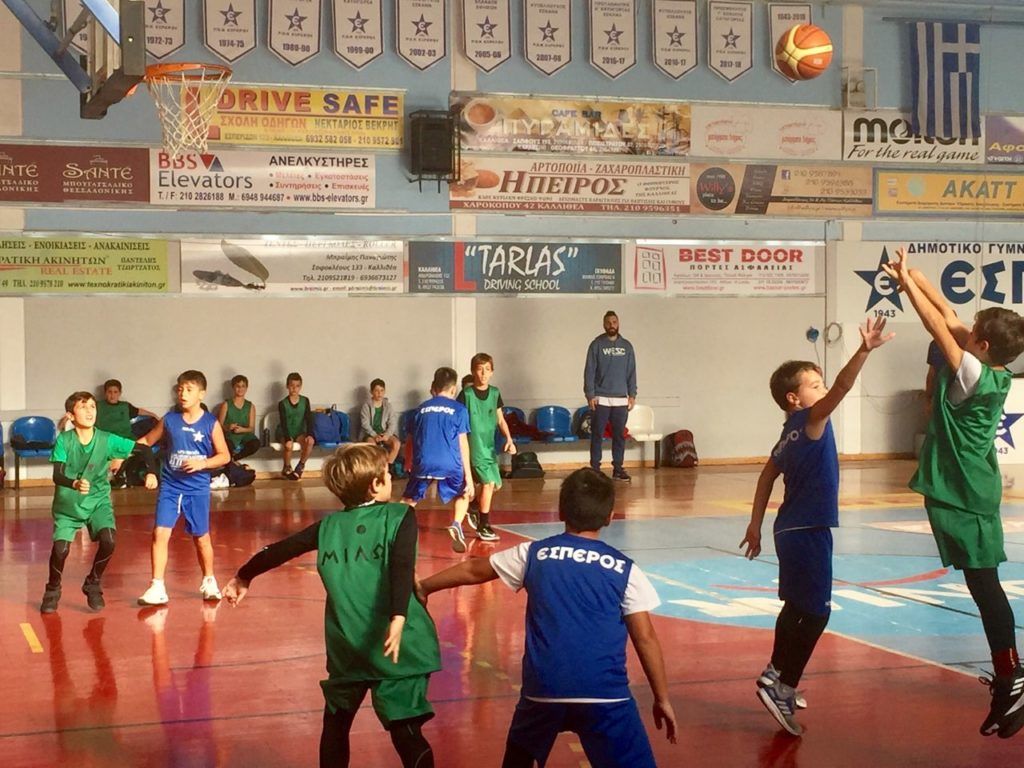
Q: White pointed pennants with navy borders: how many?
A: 12